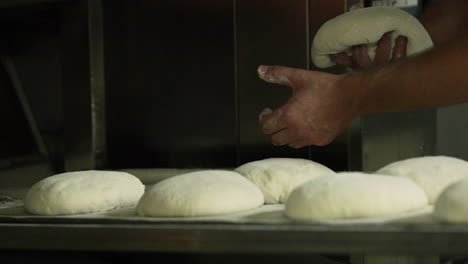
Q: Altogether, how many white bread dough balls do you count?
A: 7